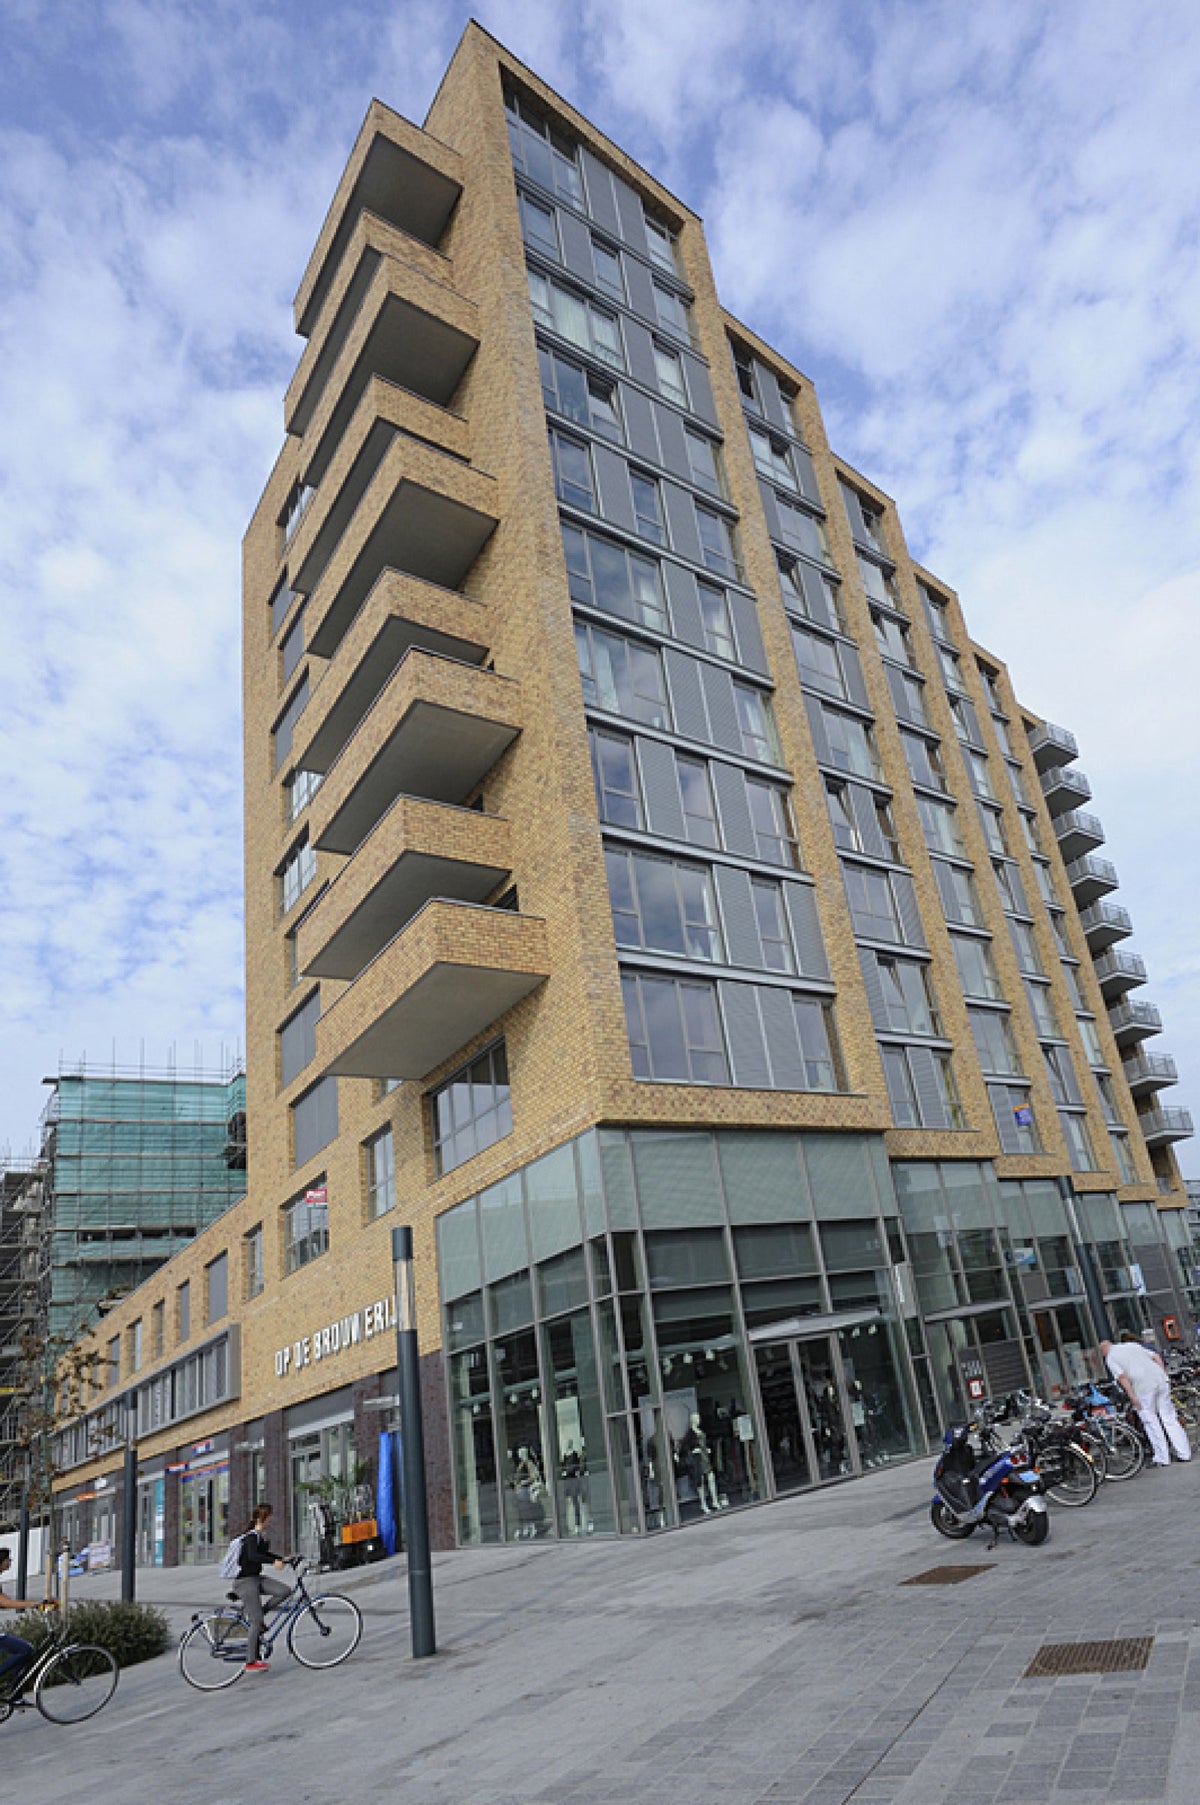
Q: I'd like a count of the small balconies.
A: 9